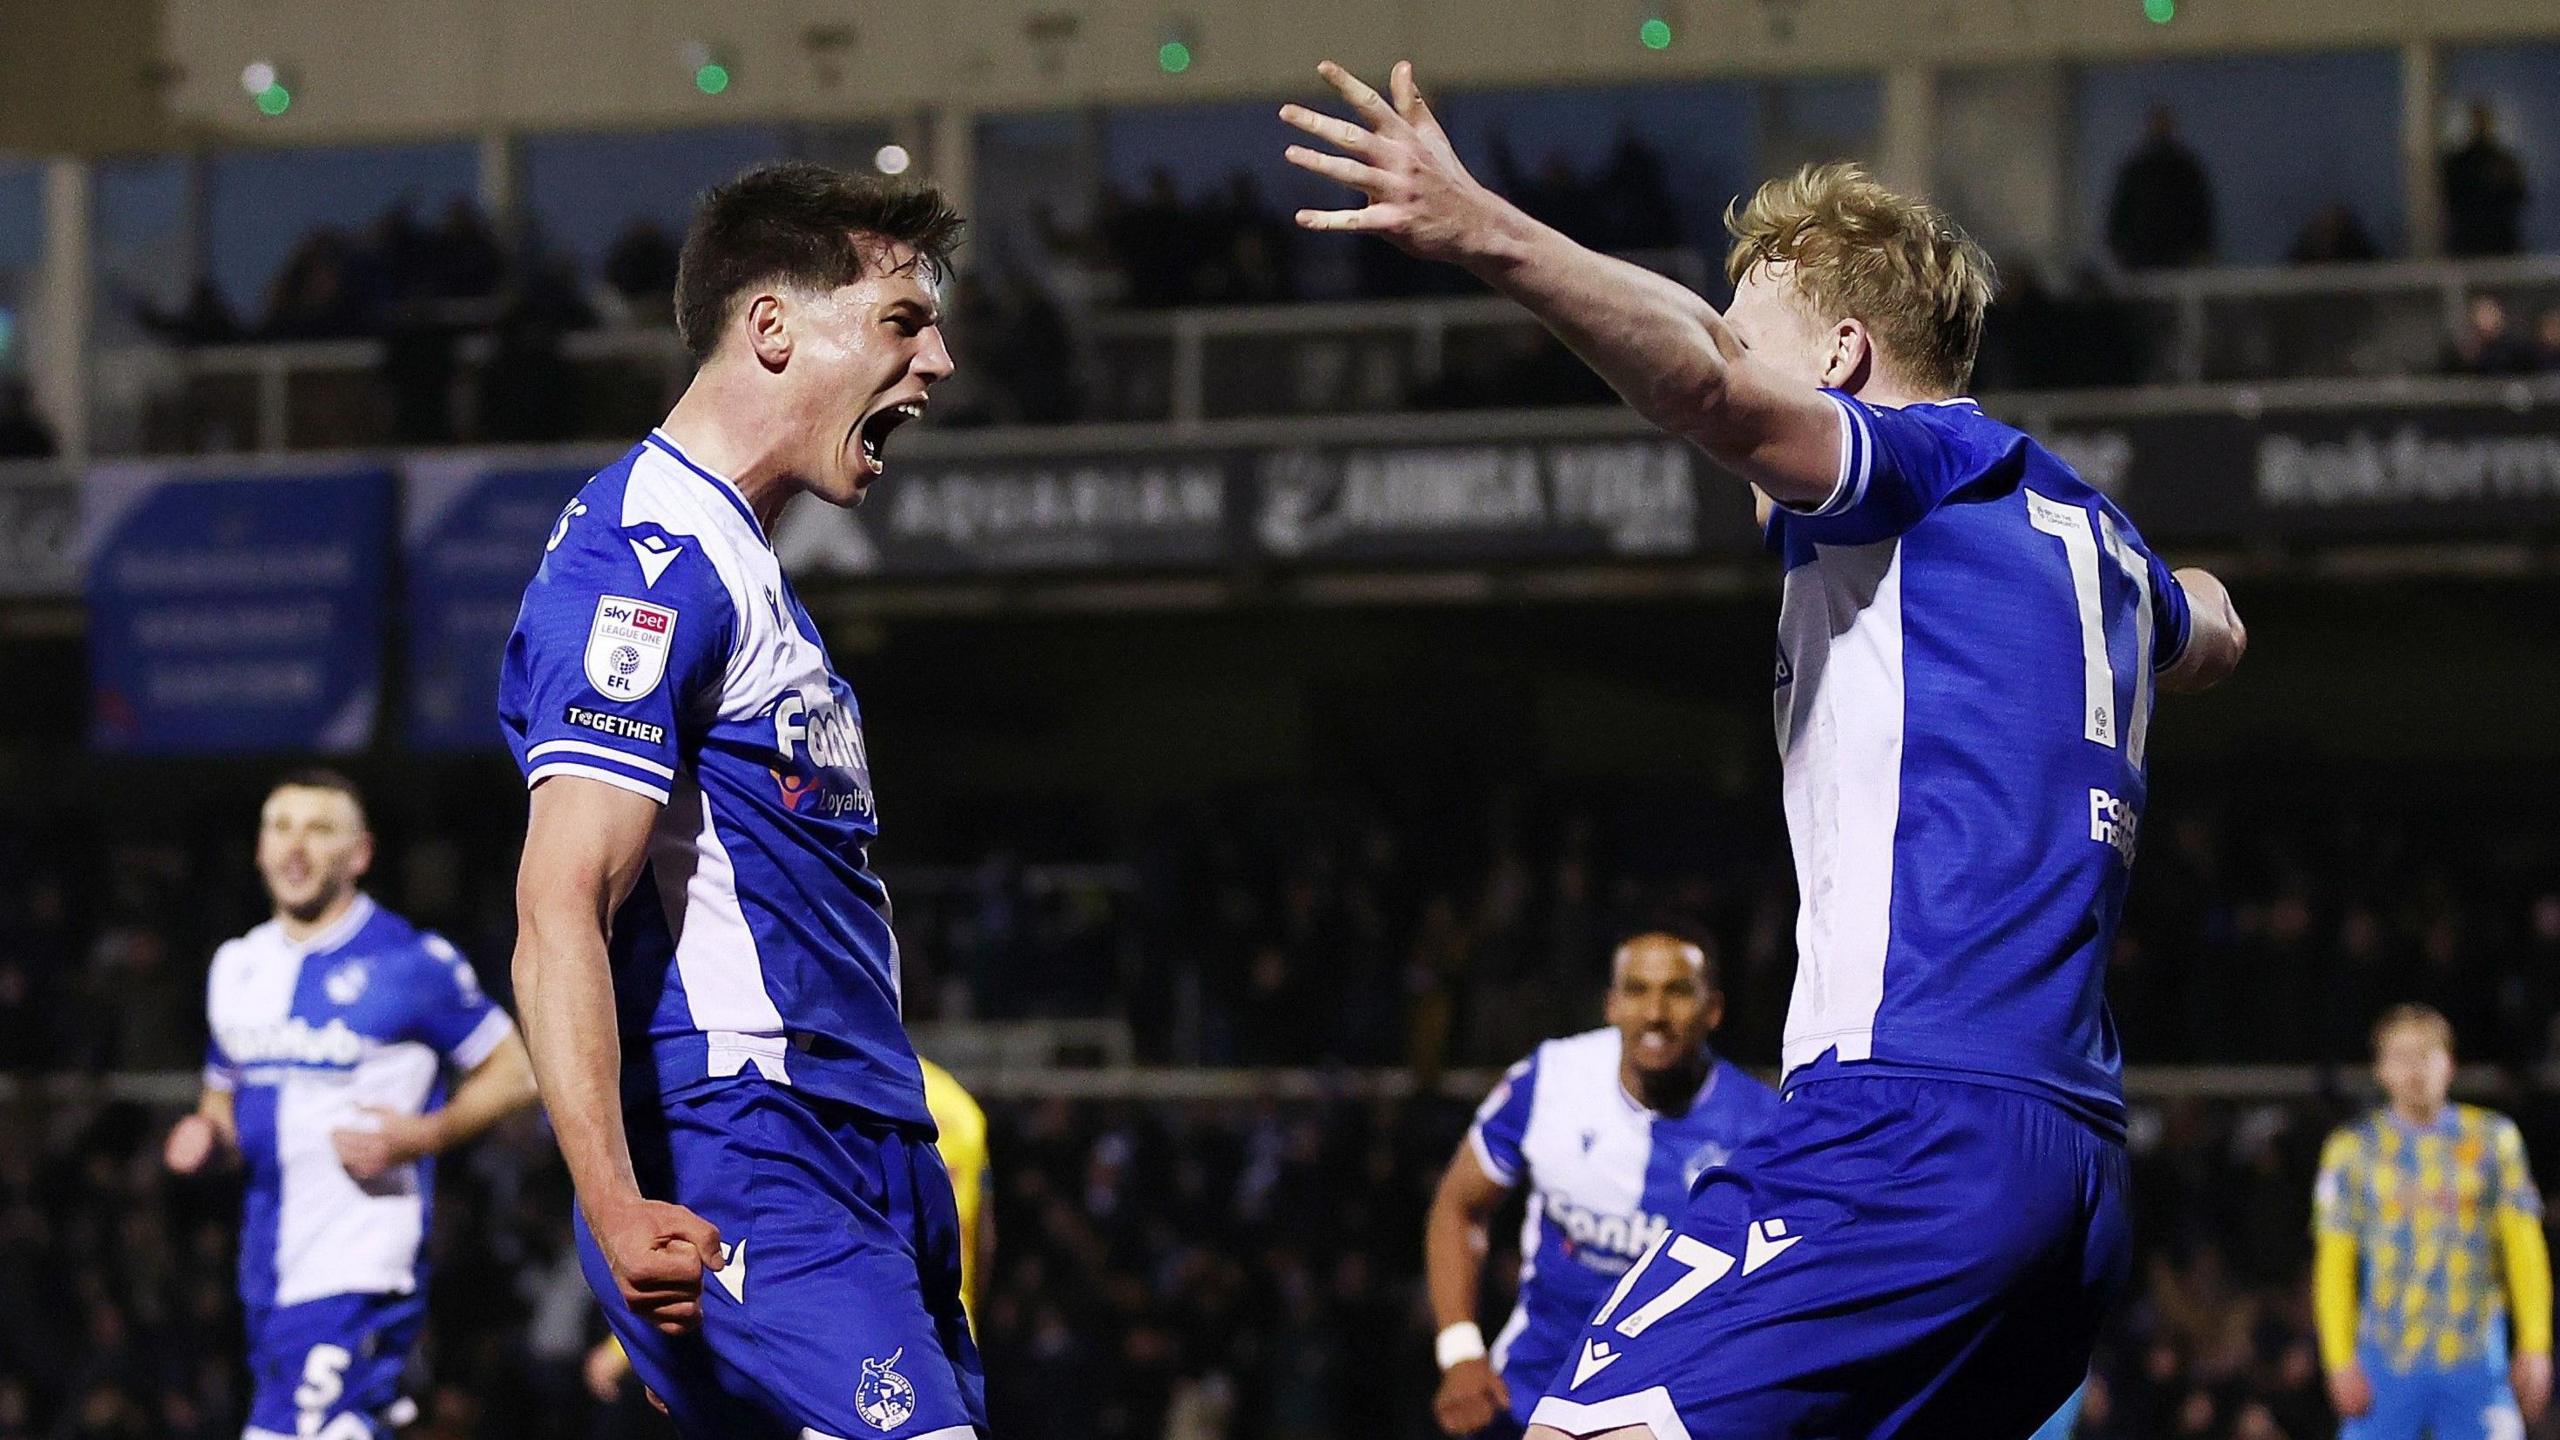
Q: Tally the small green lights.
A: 5